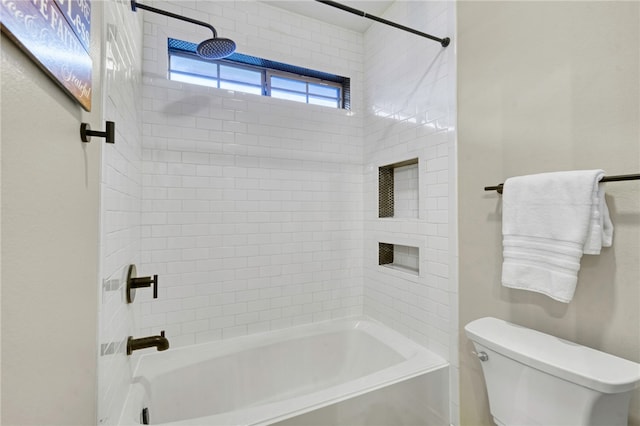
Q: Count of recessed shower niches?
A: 2